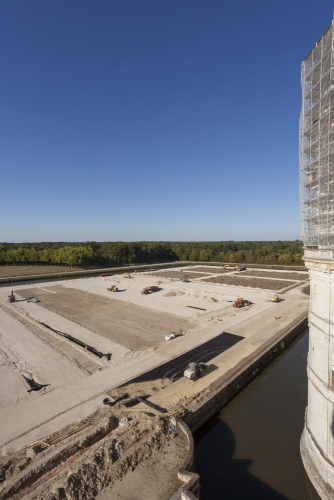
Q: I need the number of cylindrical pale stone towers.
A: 1